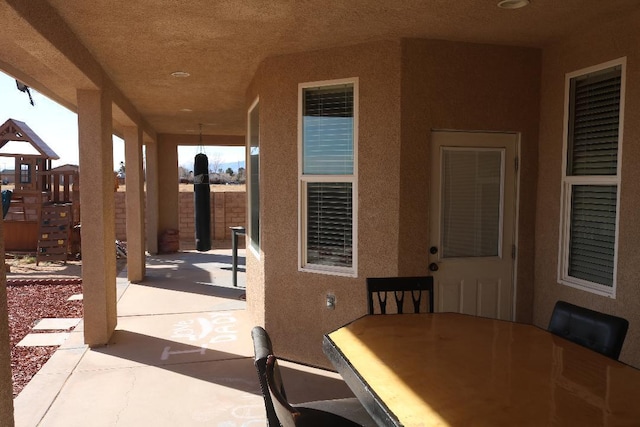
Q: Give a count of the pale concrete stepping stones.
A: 3